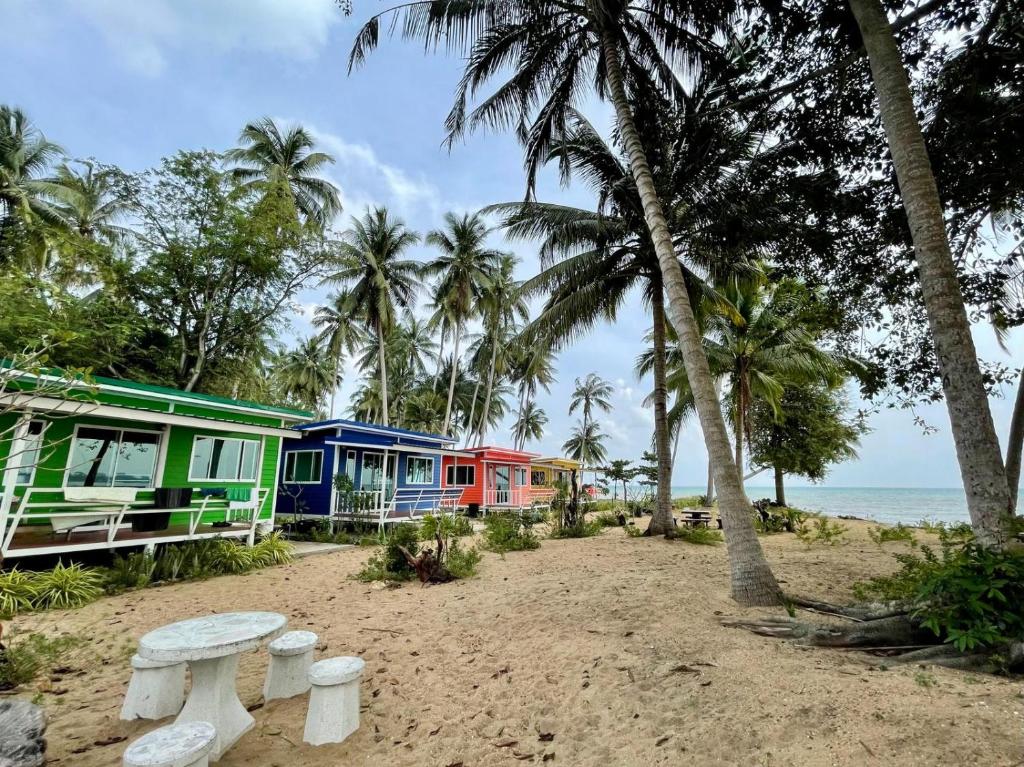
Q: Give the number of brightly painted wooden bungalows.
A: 4